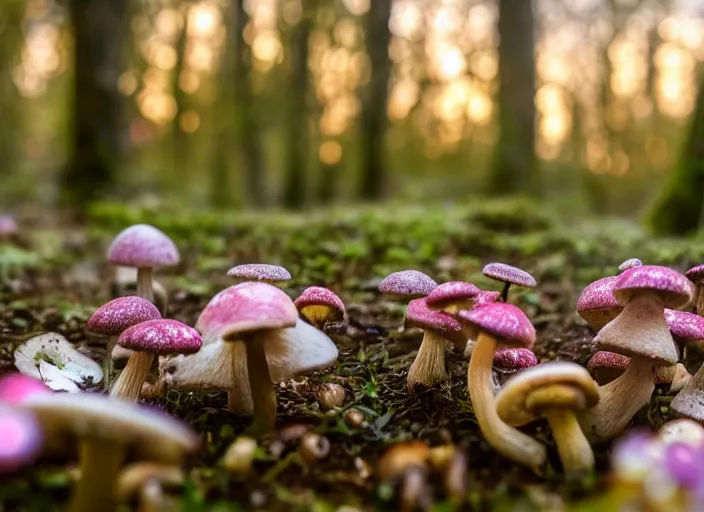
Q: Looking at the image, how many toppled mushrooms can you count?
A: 1